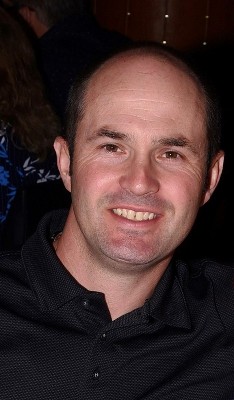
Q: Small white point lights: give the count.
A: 5